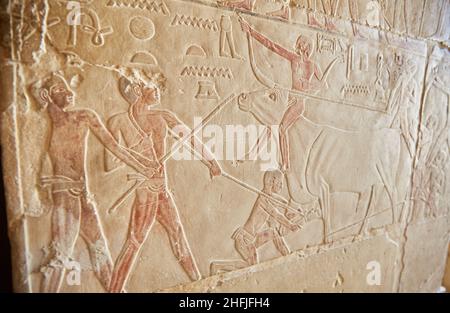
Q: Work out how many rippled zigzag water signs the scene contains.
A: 4